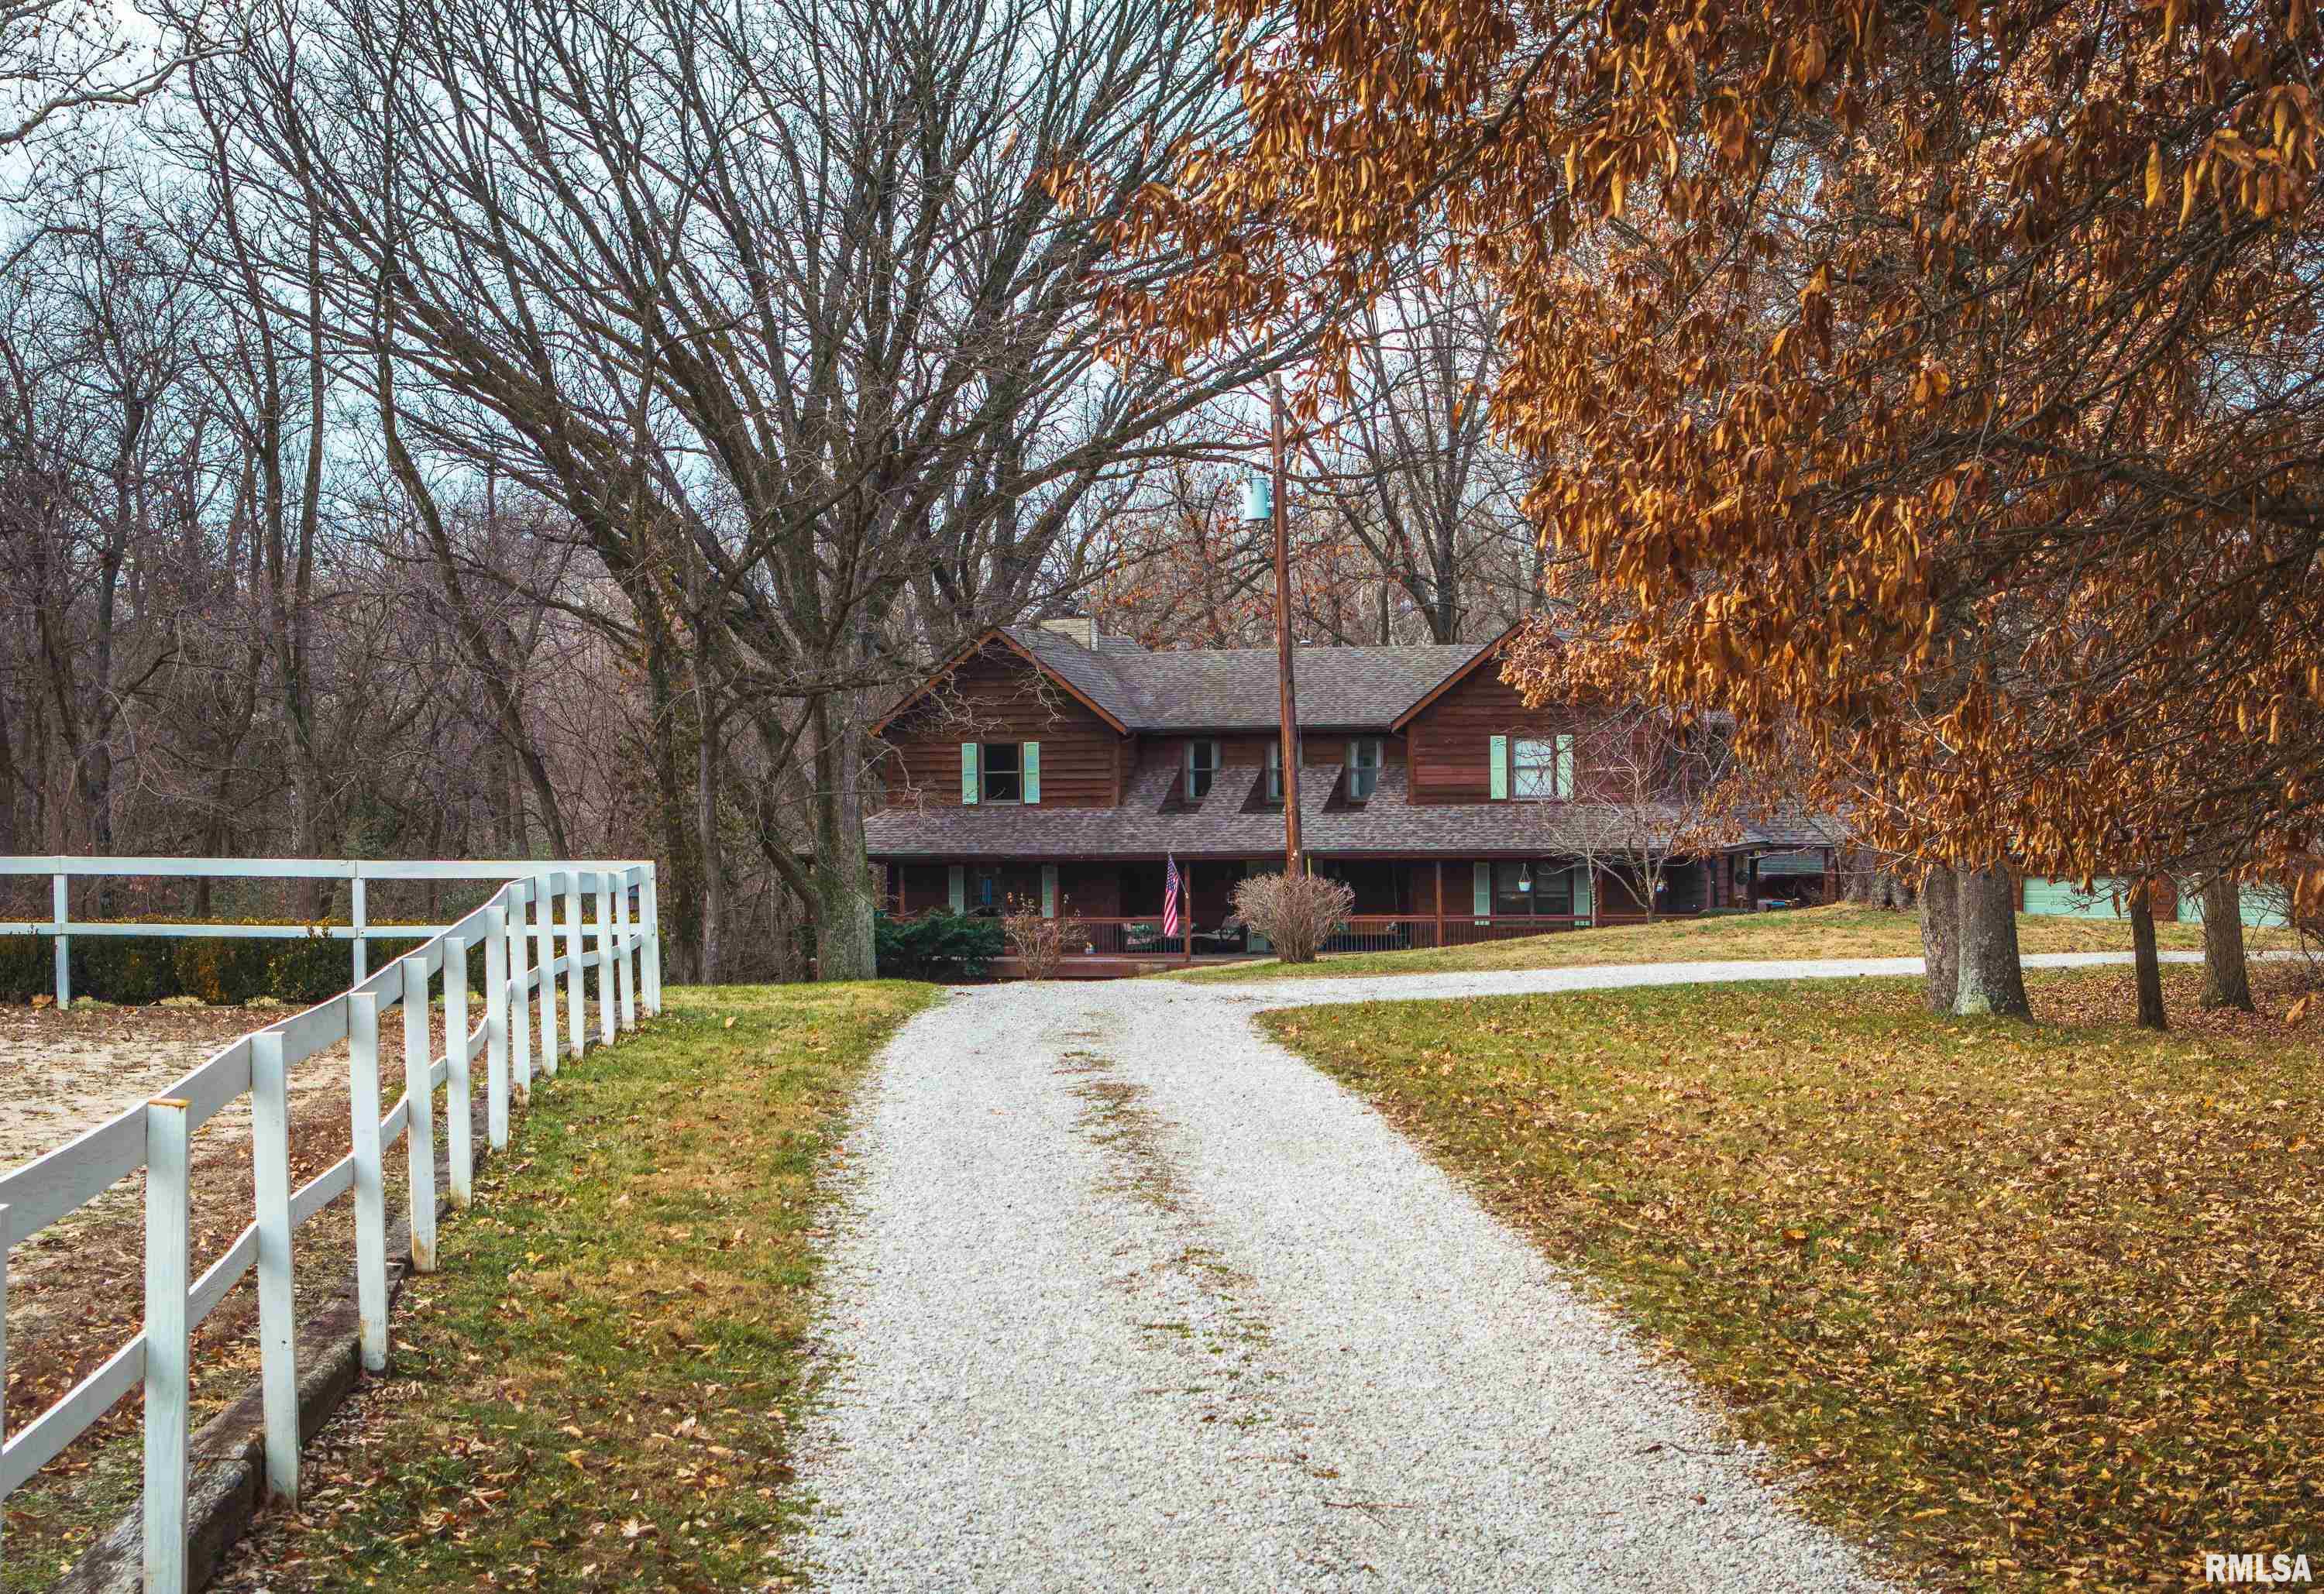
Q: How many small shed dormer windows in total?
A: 3